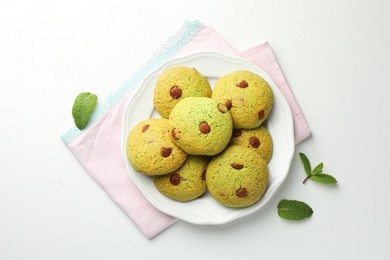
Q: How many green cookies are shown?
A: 7